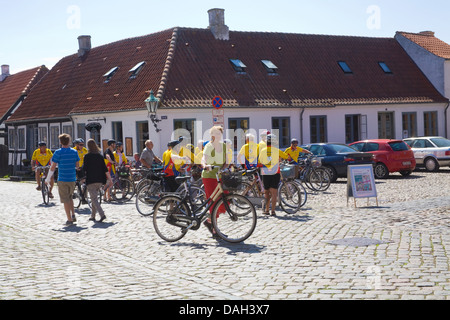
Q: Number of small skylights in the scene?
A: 6